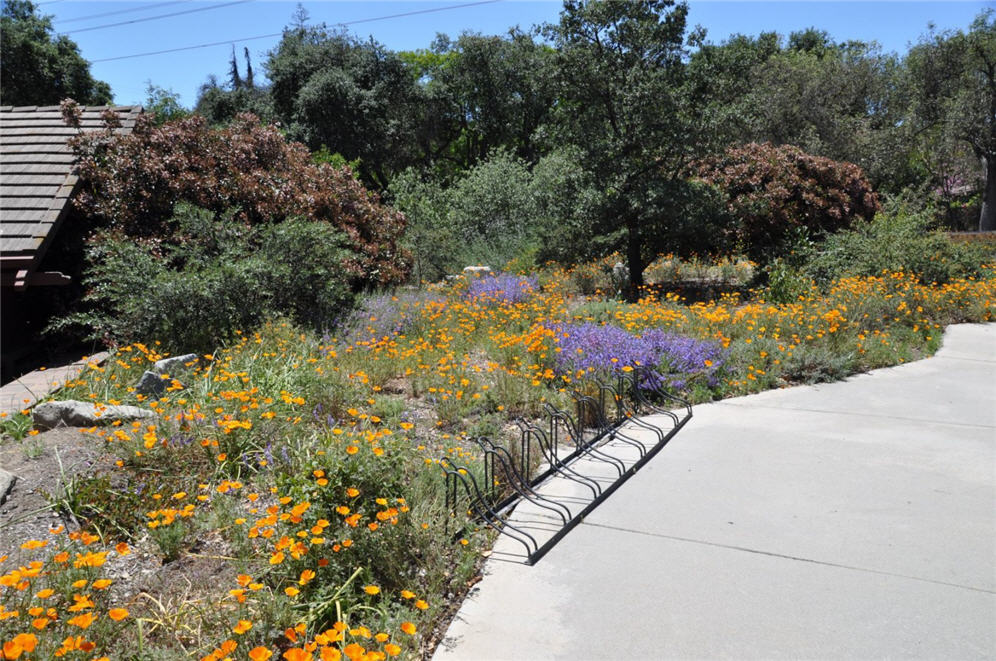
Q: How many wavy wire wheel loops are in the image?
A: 8